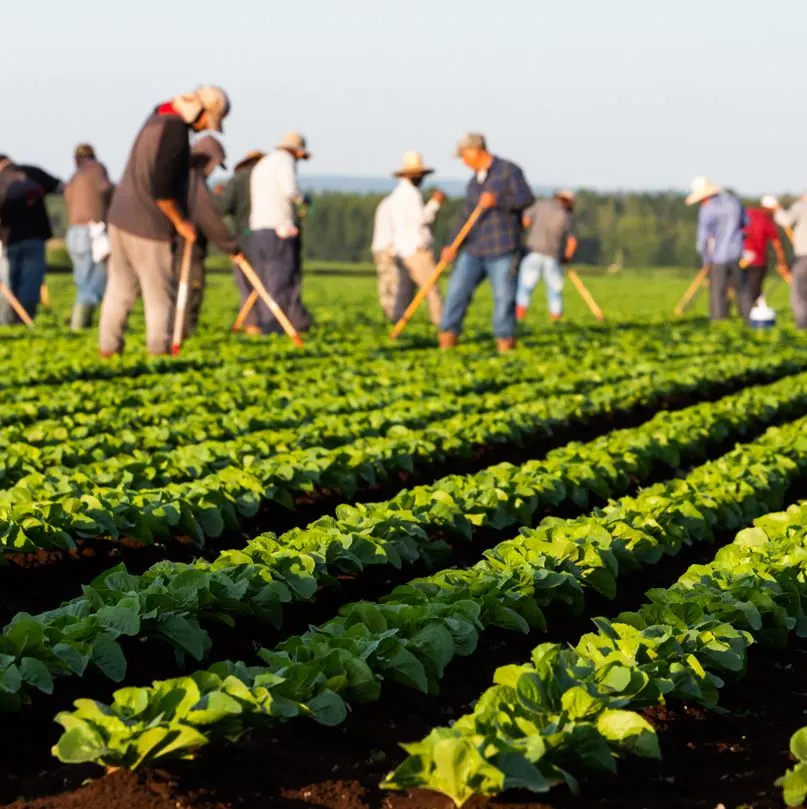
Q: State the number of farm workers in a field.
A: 13